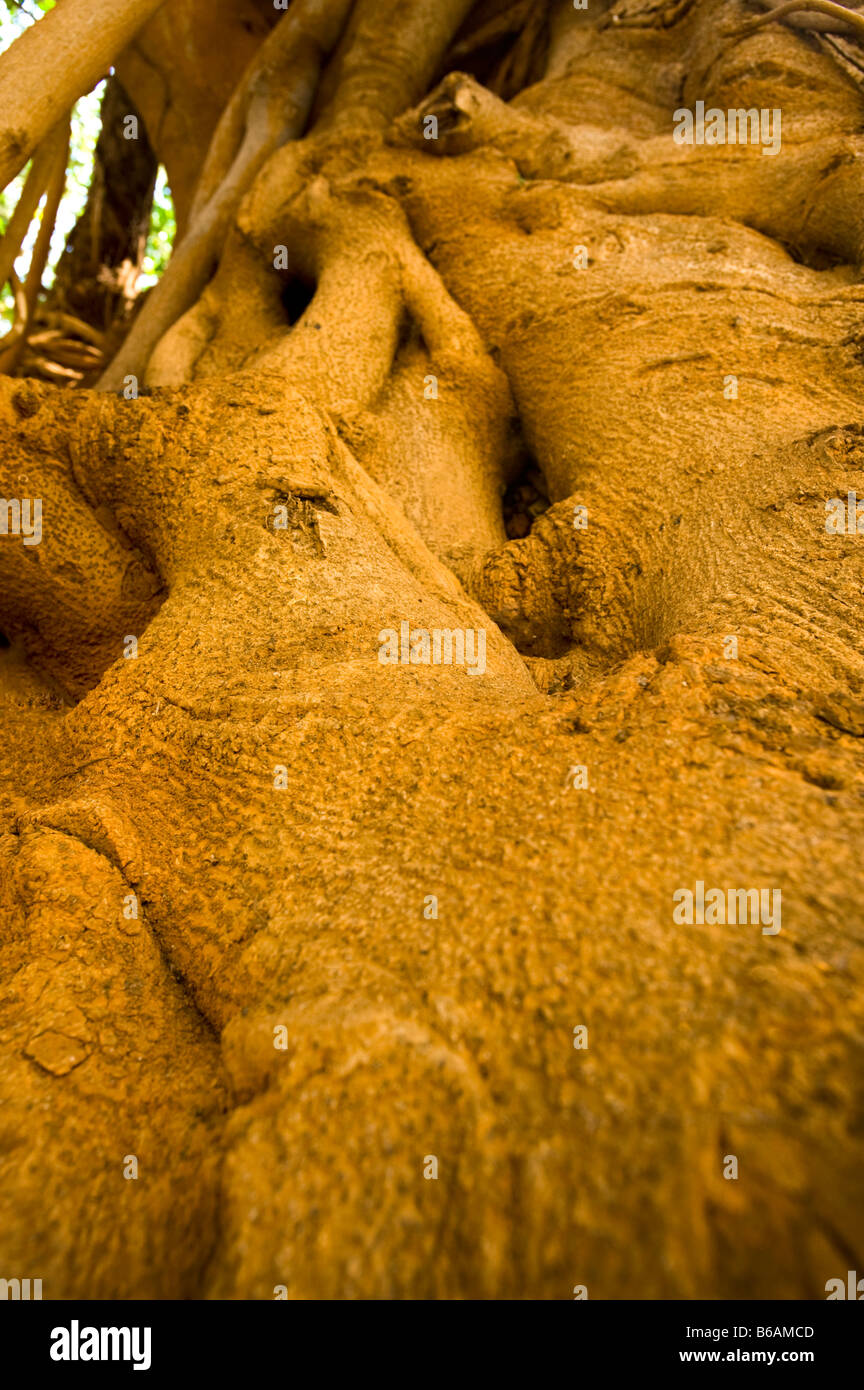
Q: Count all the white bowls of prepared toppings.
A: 0